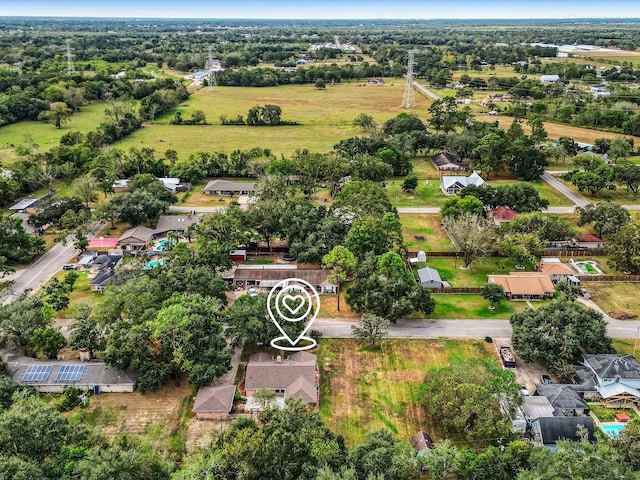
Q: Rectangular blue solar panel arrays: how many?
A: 2